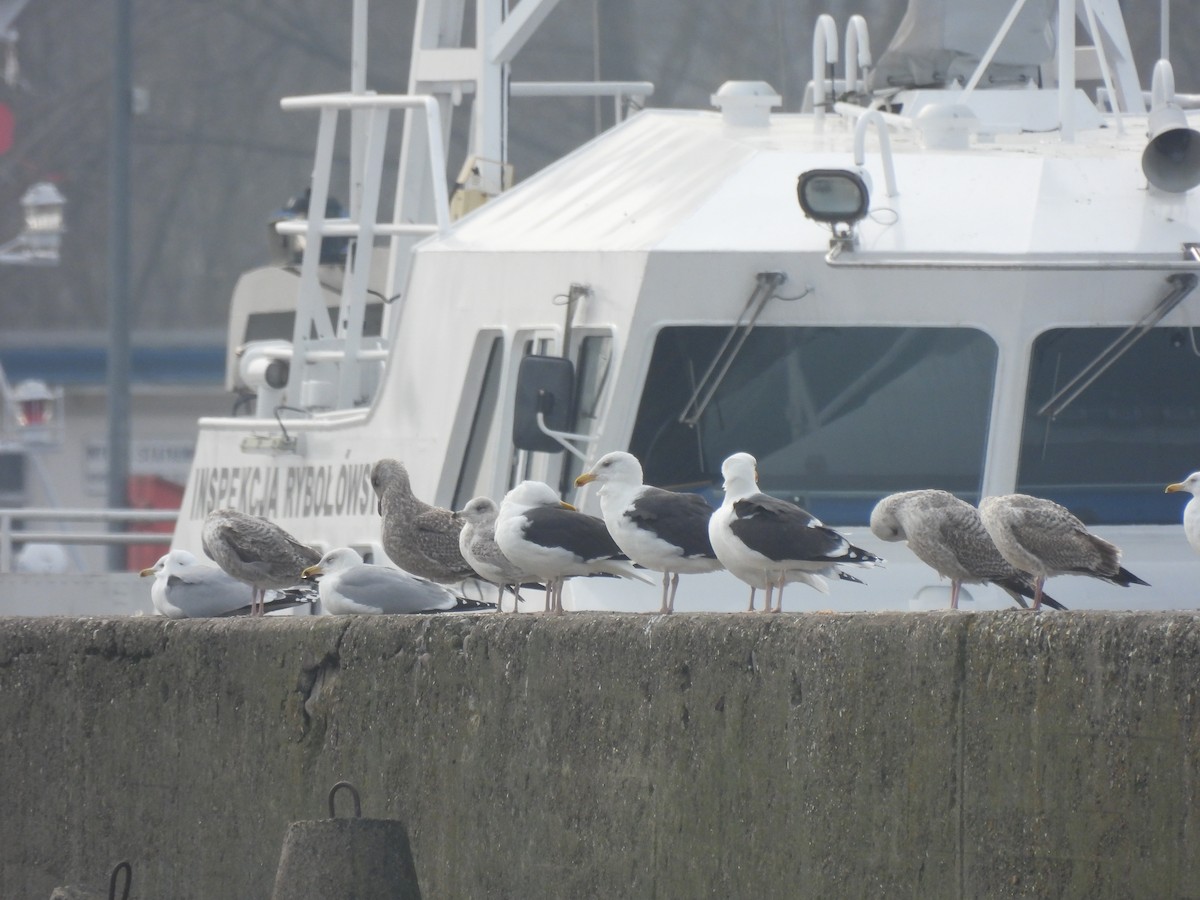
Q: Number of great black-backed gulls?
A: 3